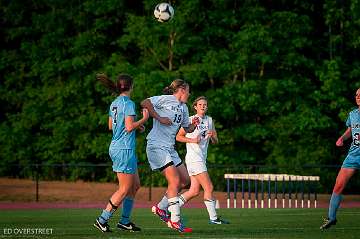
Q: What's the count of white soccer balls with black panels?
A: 1